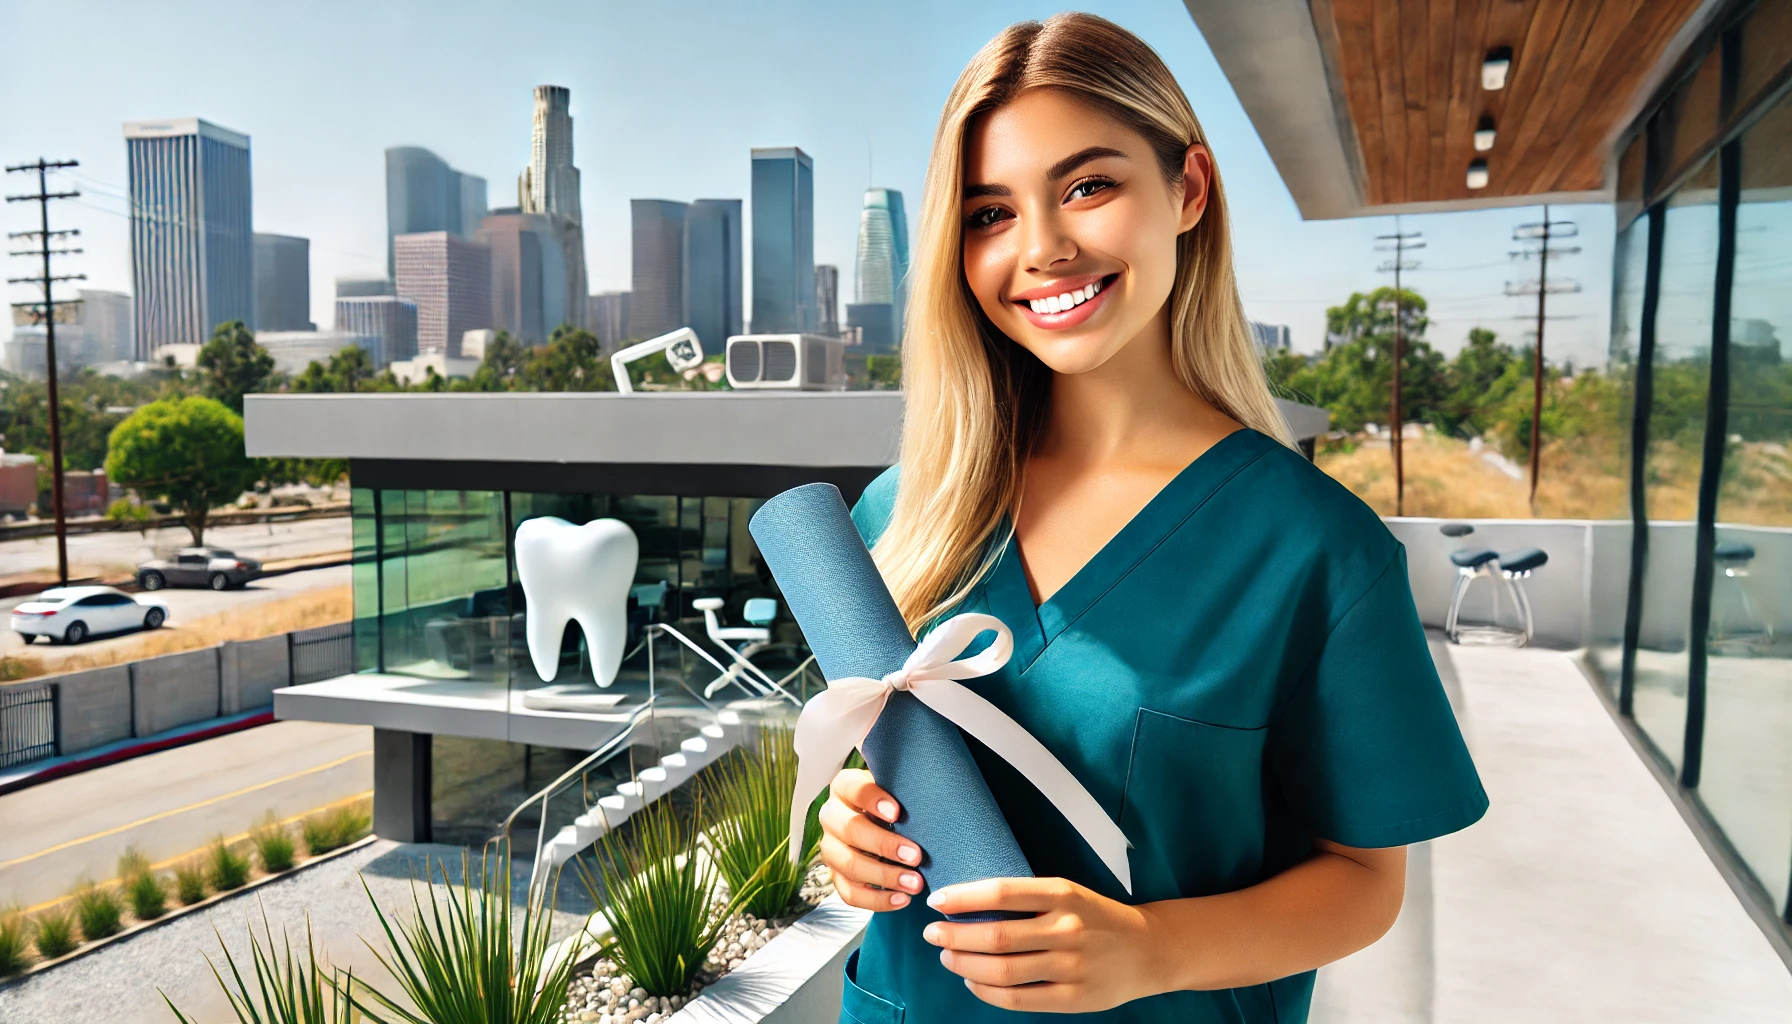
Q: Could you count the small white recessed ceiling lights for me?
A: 3